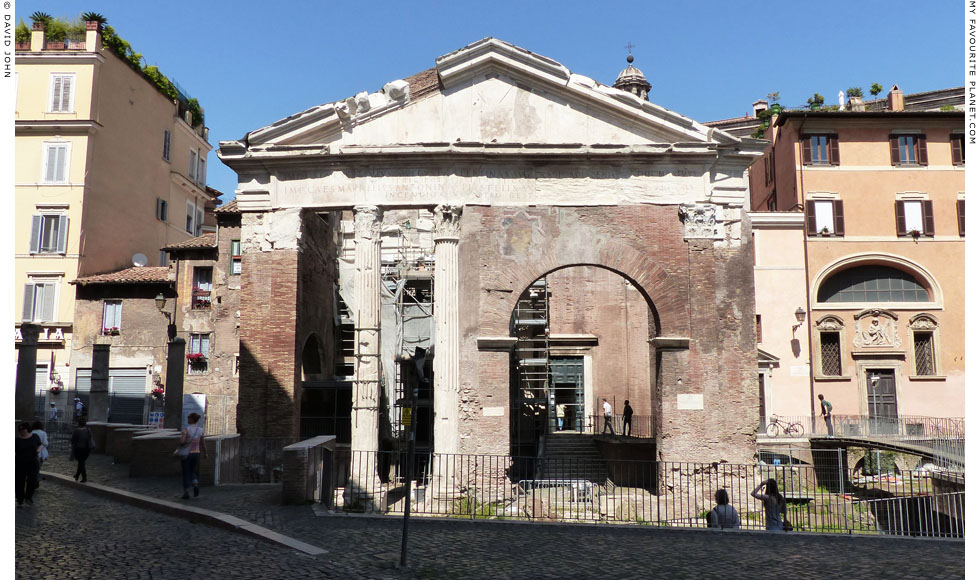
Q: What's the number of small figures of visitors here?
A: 12